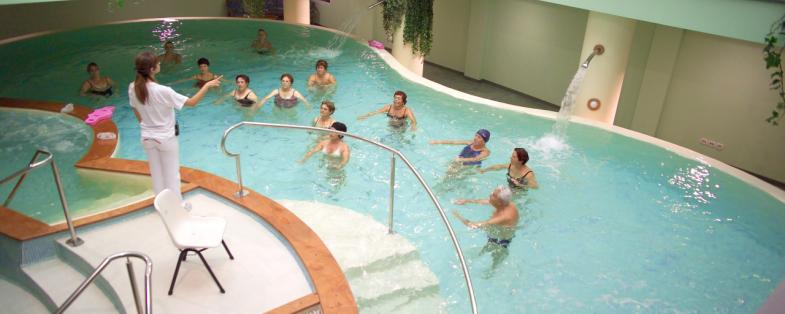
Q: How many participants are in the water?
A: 13